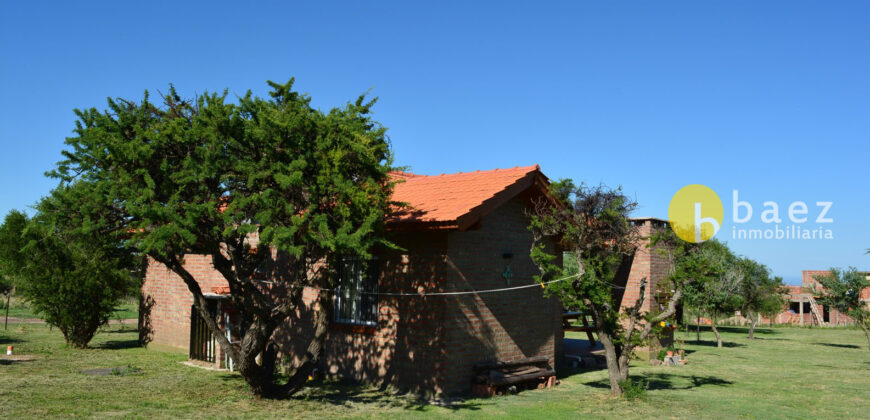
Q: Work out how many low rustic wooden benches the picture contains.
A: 1